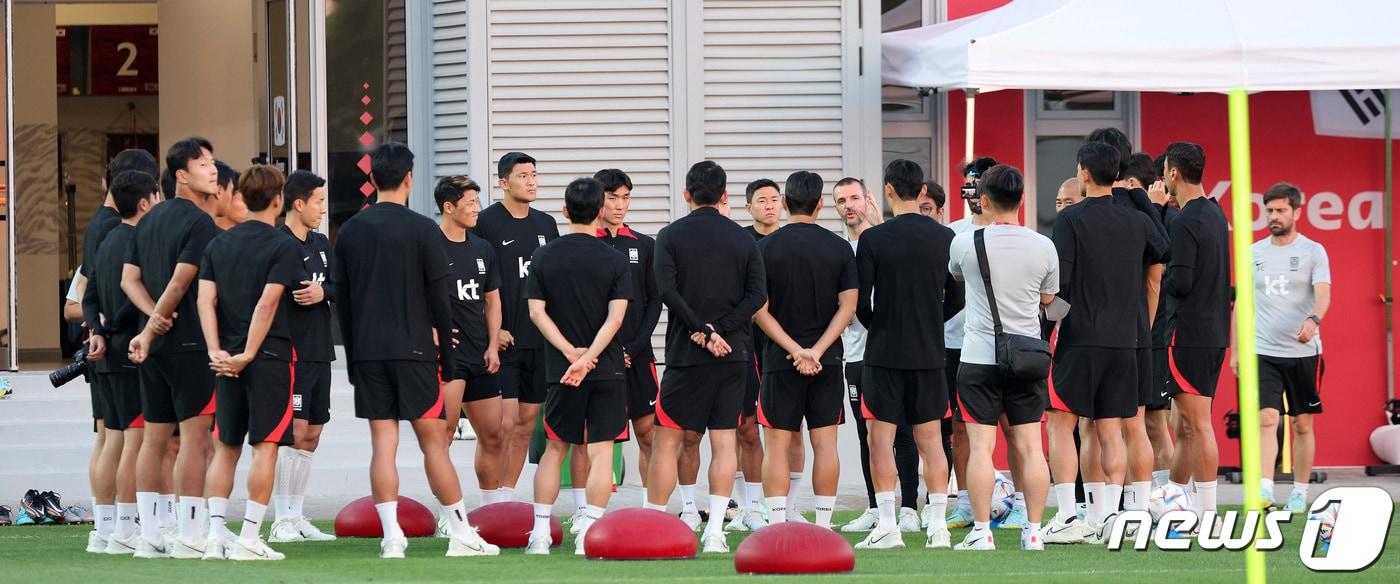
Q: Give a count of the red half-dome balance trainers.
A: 4